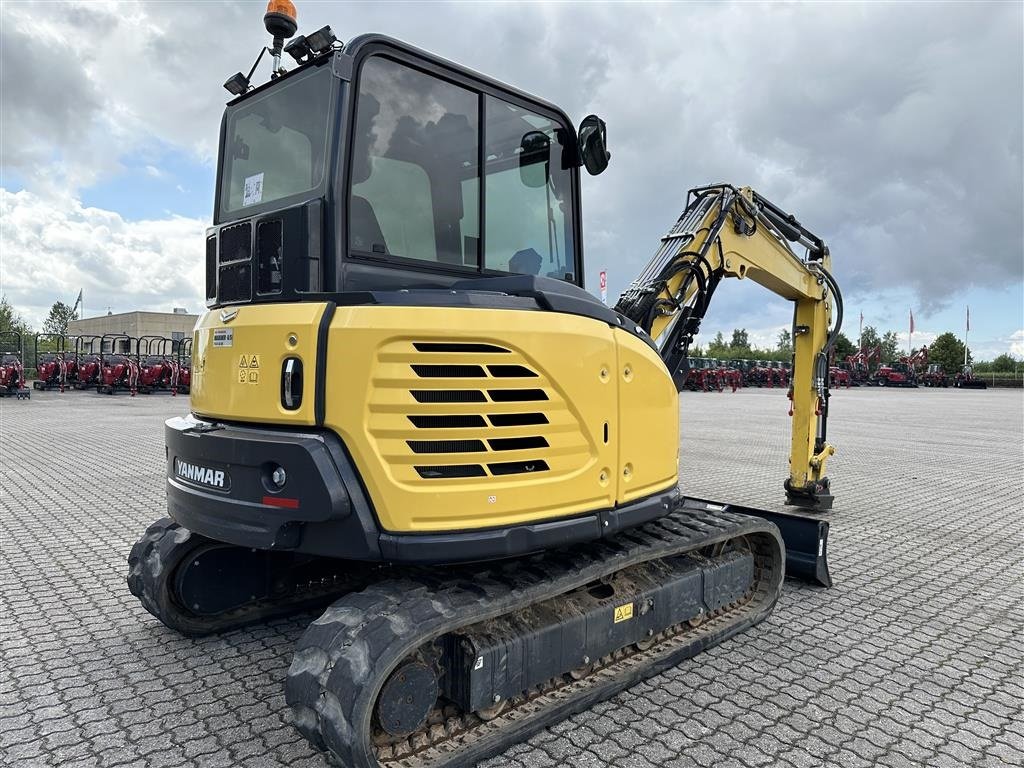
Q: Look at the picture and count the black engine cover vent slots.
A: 11